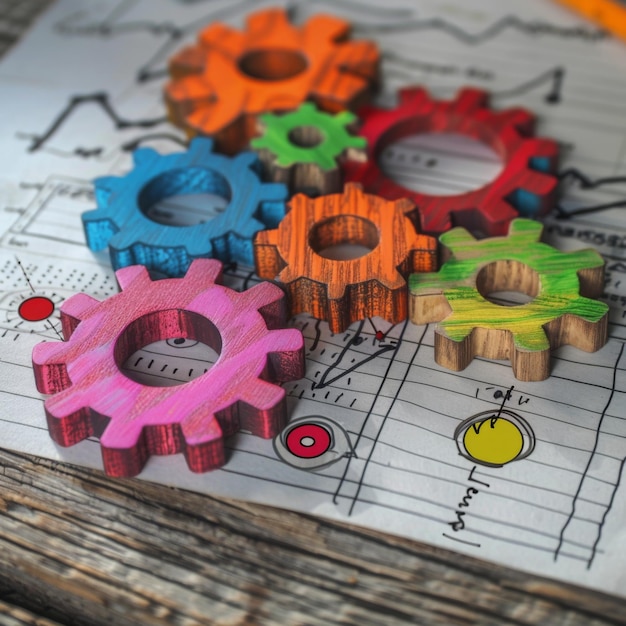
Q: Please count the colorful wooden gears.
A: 7